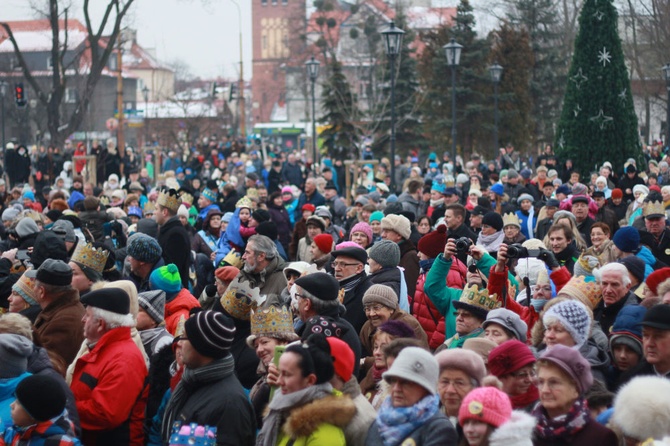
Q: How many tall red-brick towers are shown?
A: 1